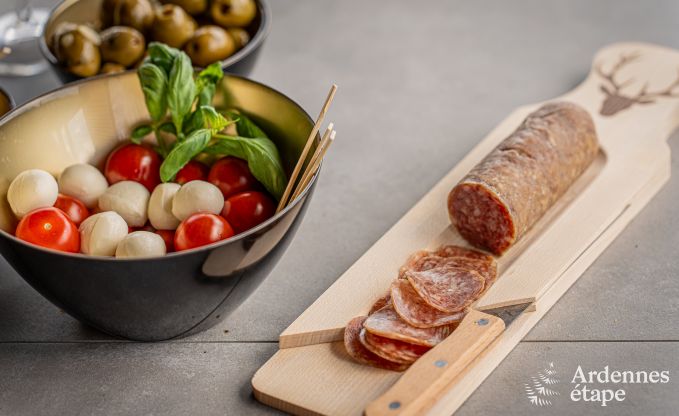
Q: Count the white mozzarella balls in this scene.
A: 7